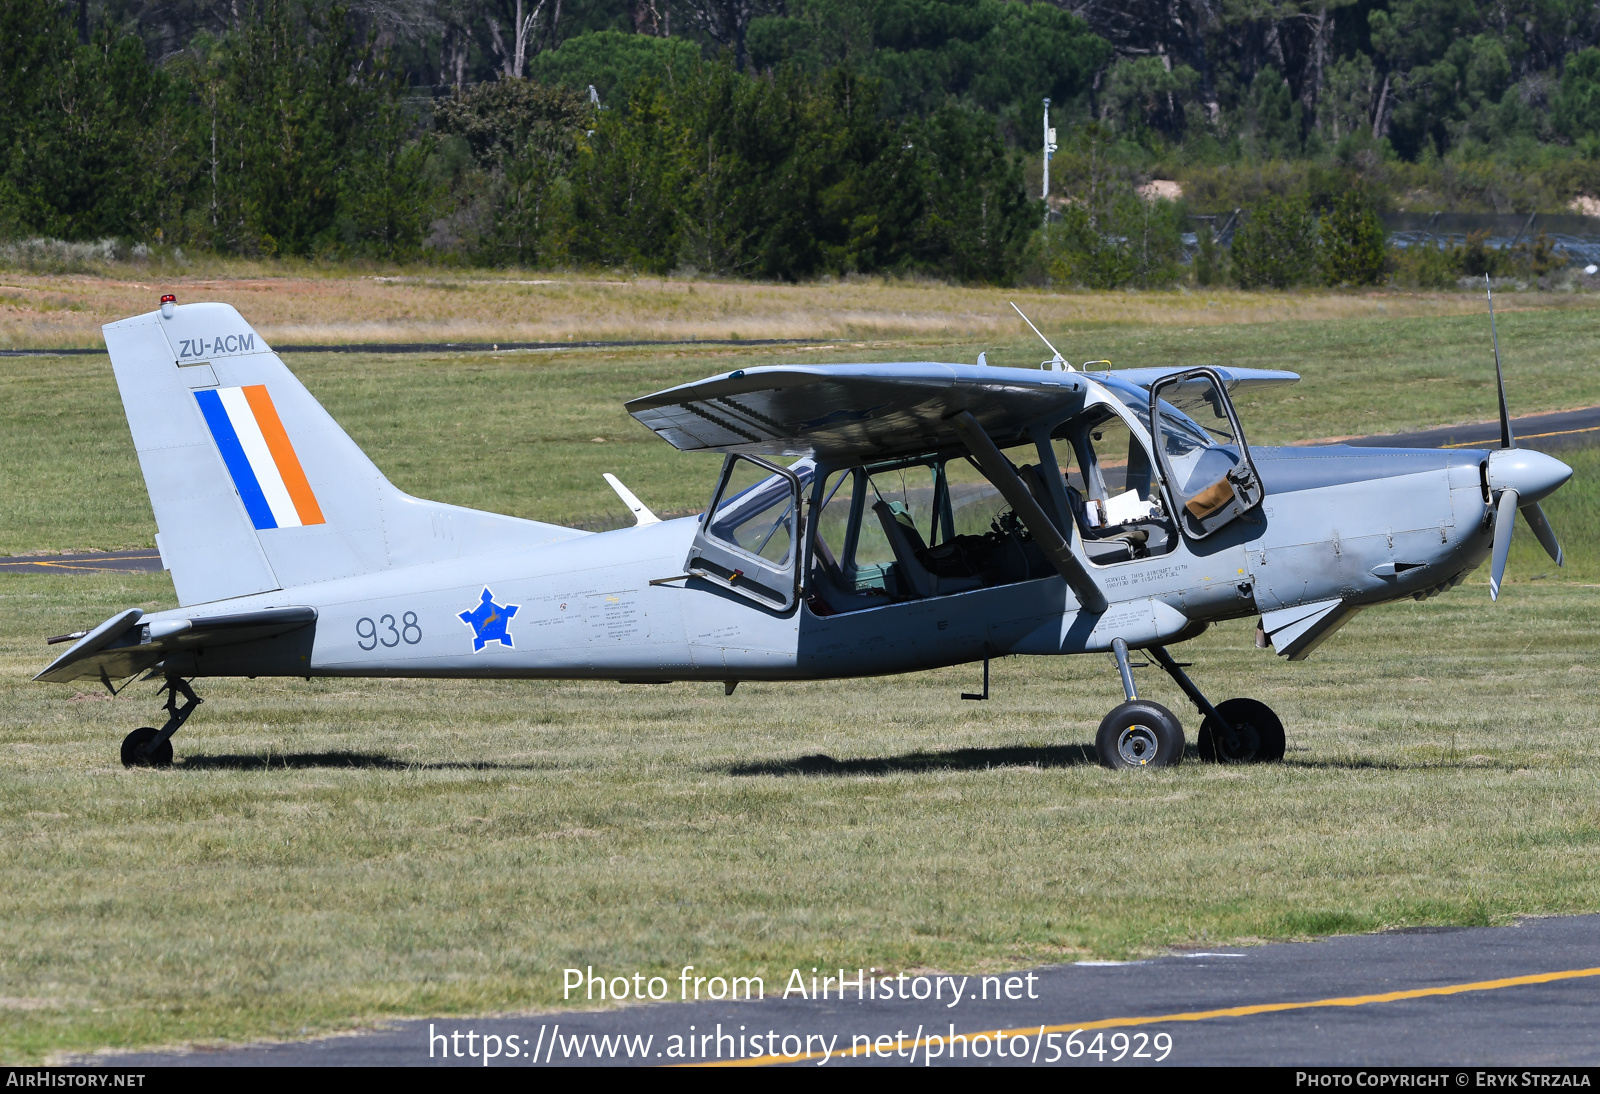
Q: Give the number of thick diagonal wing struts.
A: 1